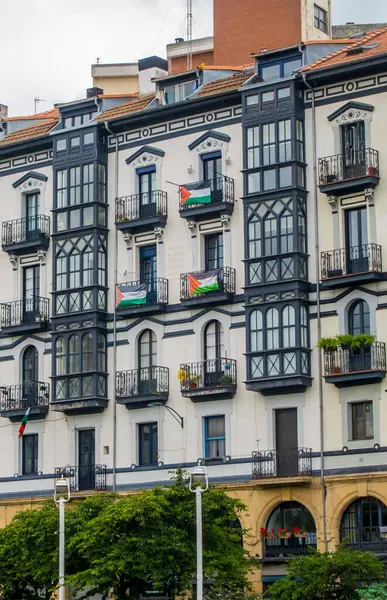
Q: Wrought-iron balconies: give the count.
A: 14